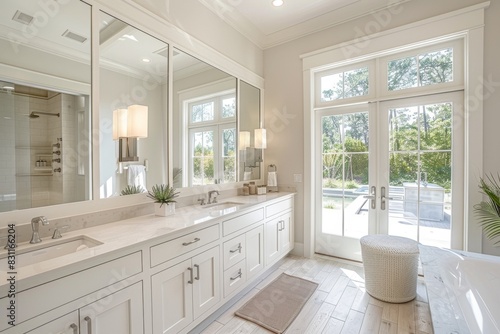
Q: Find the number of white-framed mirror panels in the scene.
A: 4